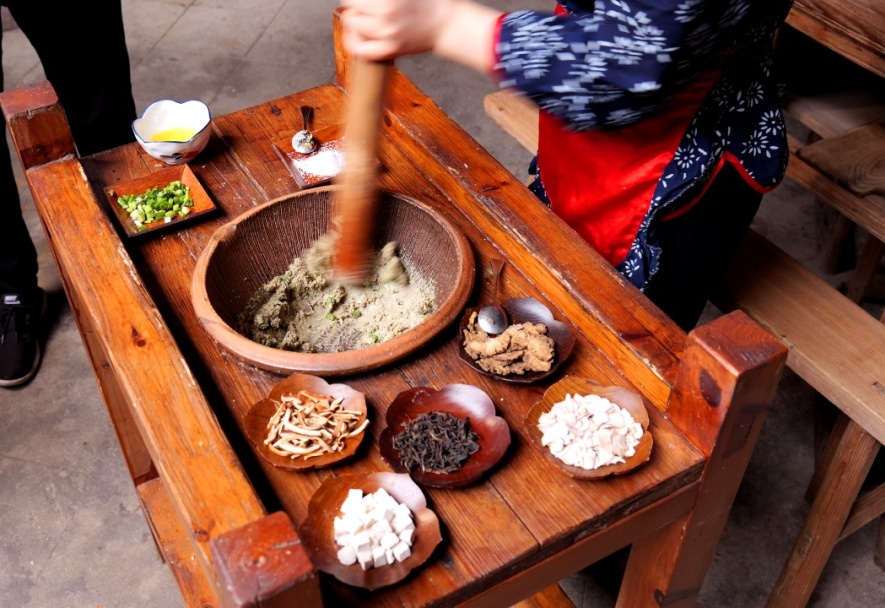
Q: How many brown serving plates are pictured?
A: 7